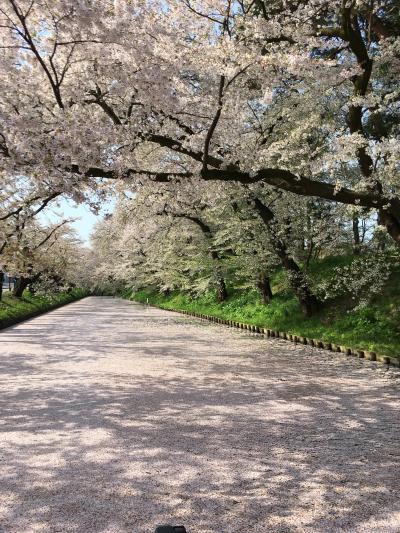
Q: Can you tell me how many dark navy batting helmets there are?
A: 0